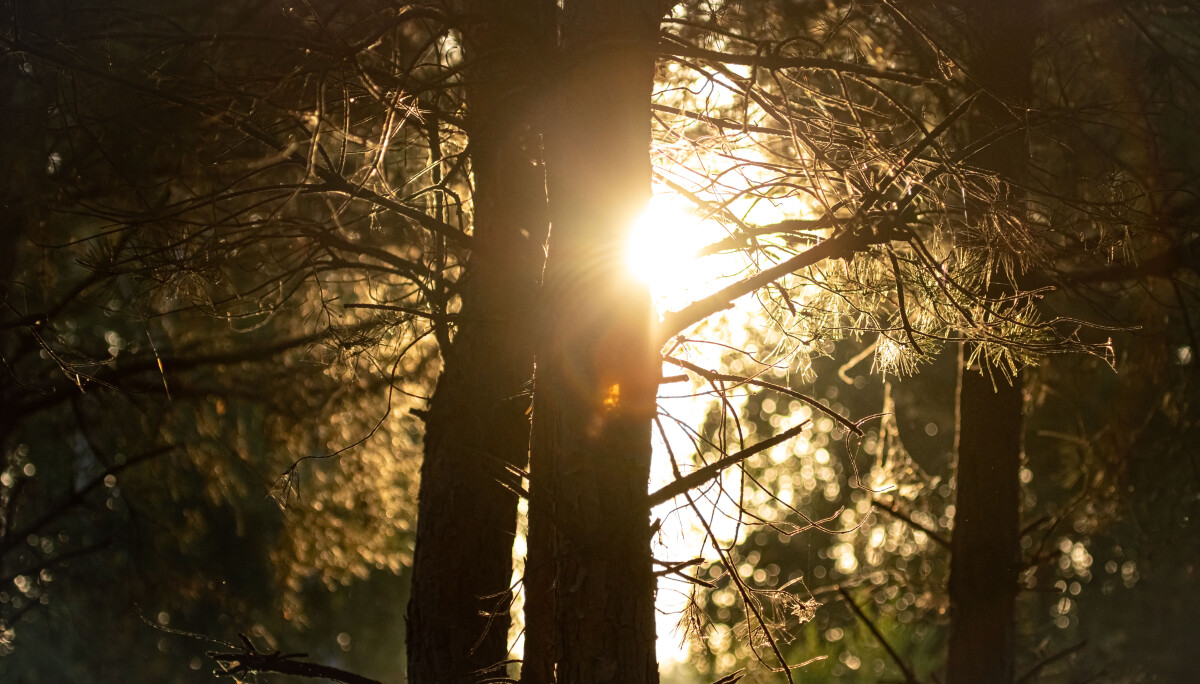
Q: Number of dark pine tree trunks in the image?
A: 3